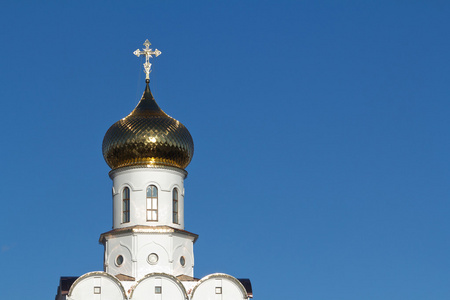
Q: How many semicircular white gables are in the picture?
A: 3